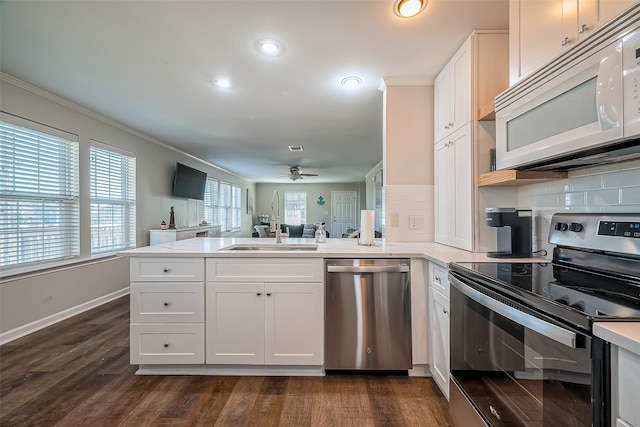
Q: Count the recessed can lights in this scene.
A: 4